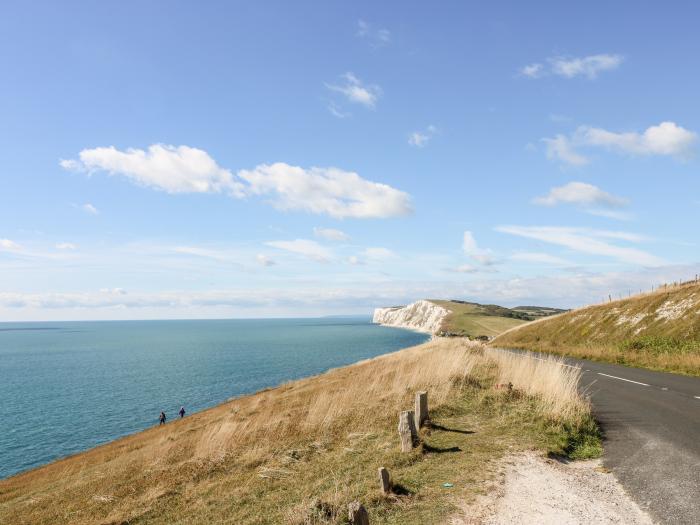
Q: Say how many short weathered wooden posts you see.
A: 4